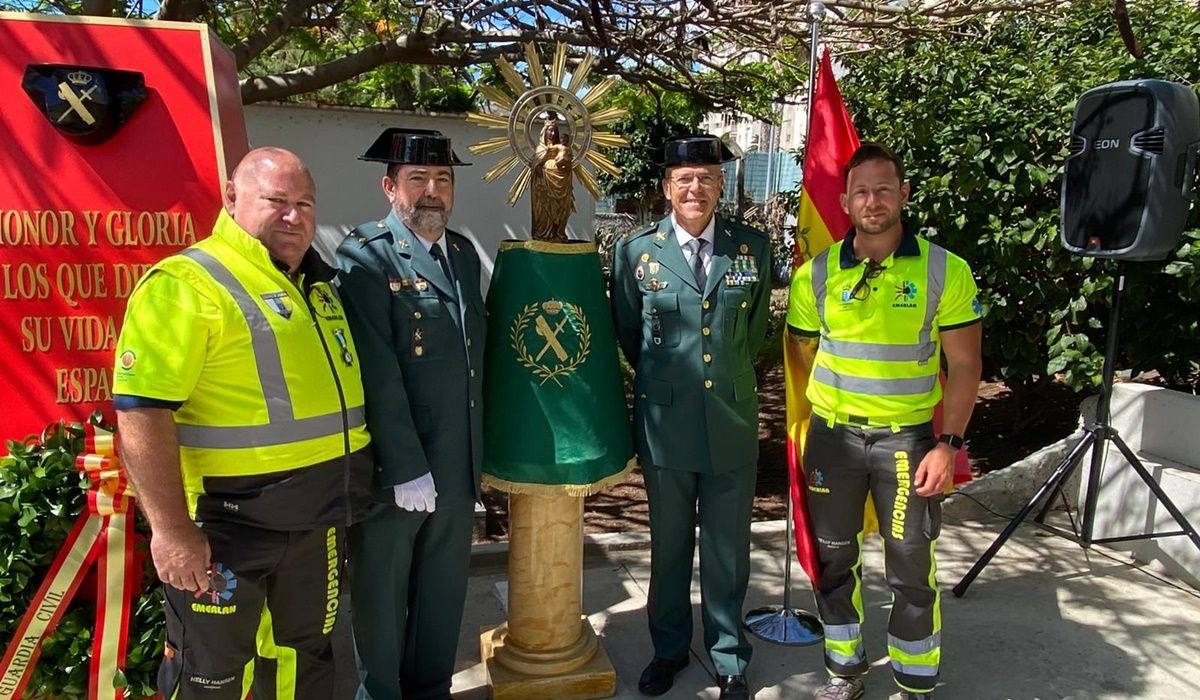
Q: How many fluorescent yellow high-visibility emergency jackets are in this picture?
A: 2